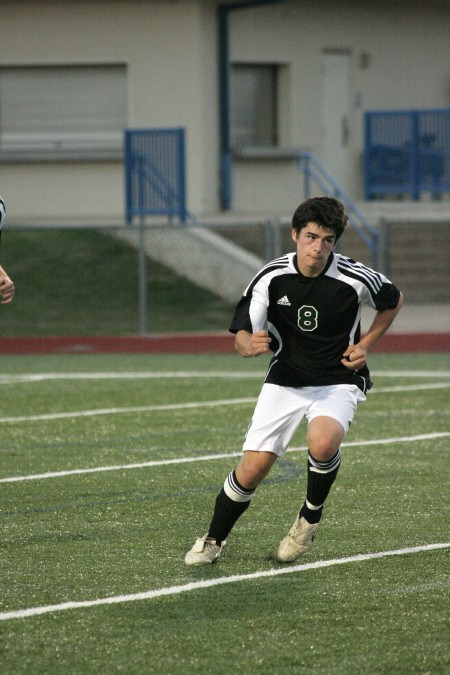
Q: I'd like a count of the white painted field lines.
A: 4